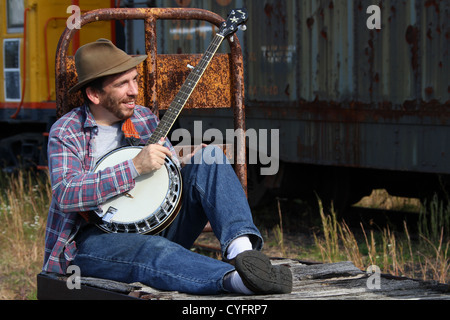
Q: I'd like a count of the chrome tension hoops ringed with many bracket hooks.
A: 1